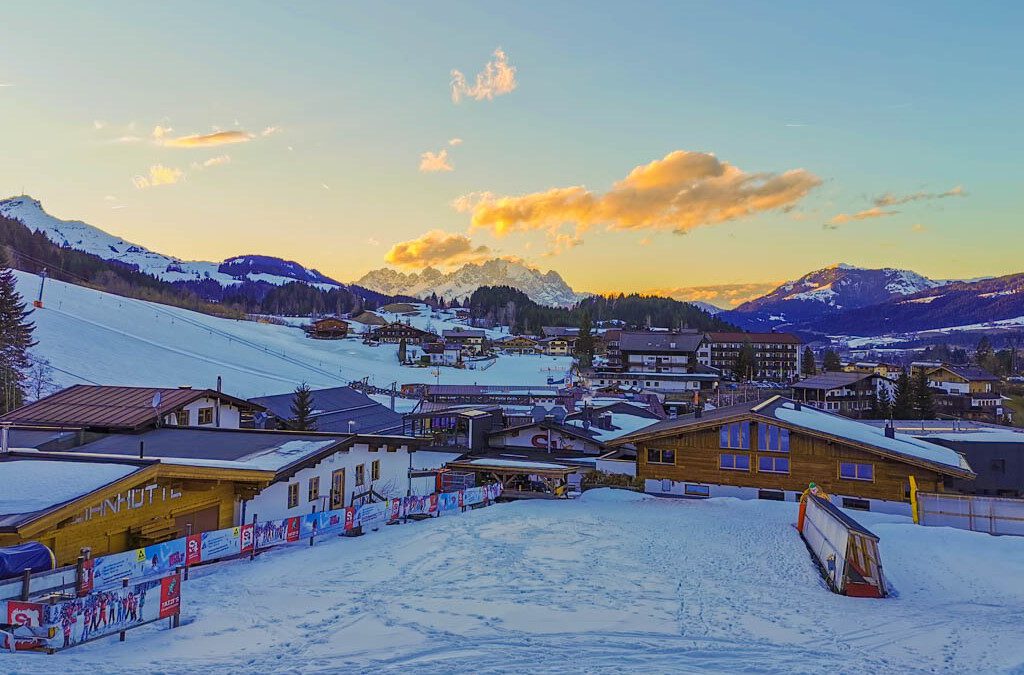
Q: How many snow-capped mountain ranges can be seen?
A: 3